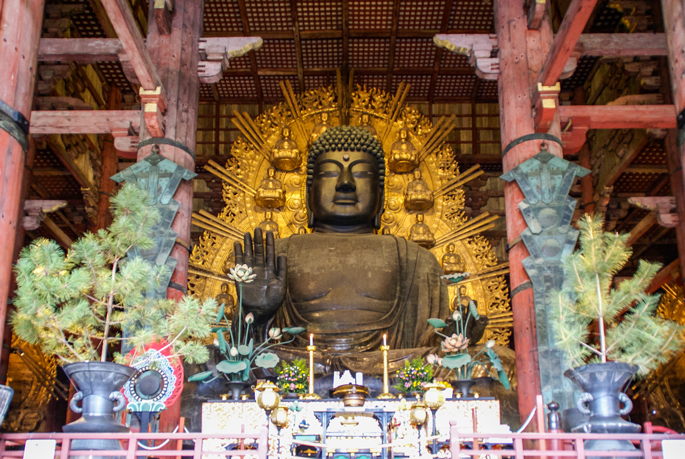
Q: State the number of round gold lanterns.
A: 4